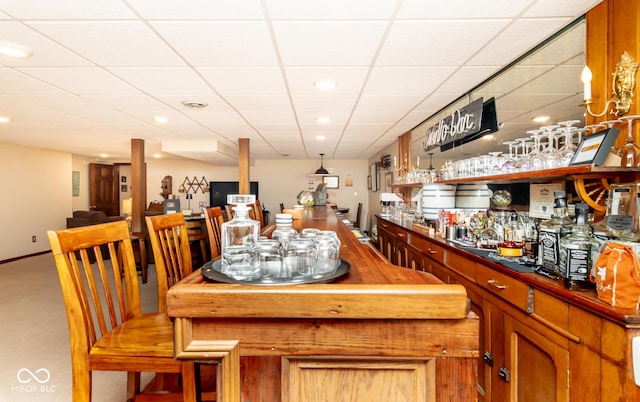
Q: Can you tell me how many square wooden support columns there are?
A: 2